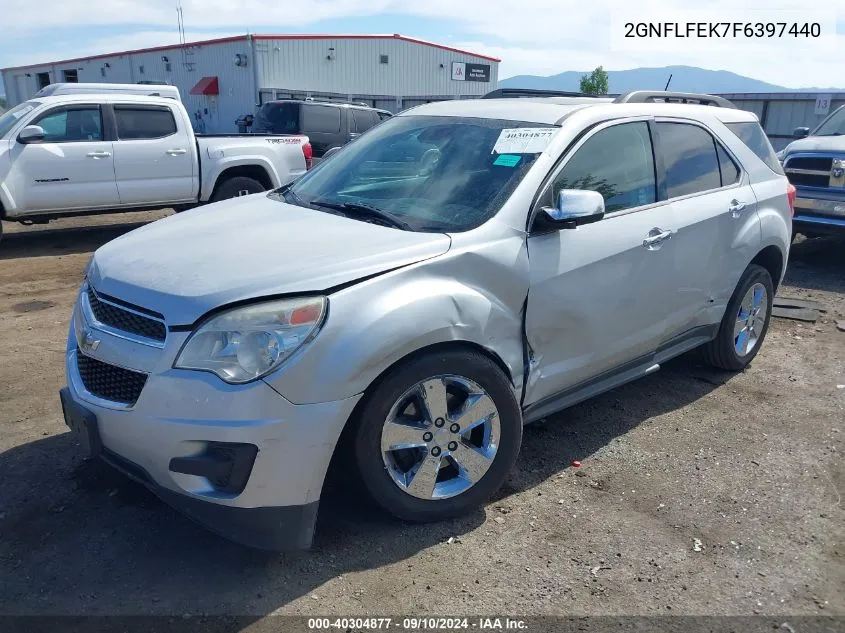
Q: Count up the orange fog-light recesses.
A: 0